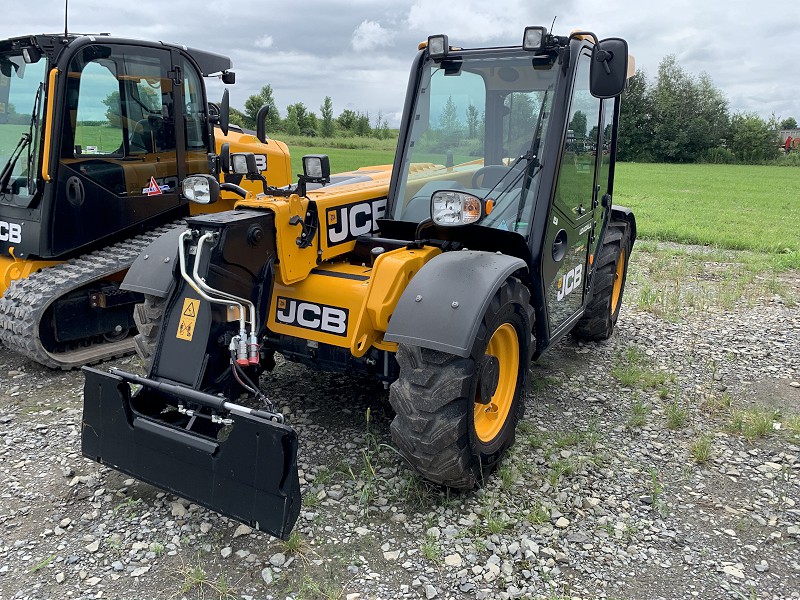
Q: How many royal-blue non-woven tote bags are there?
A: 0